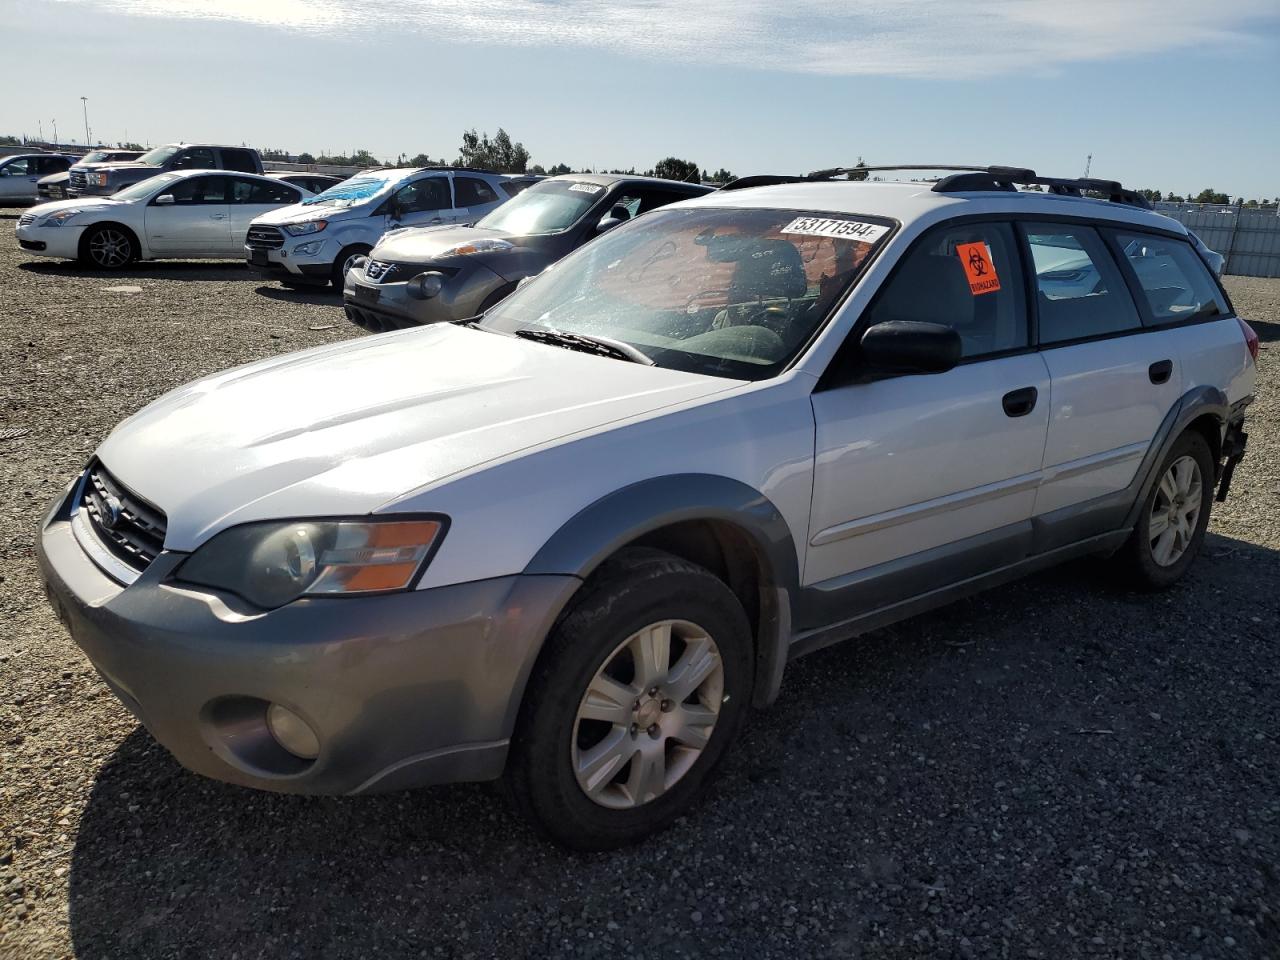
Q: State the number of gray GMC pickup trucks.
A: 1